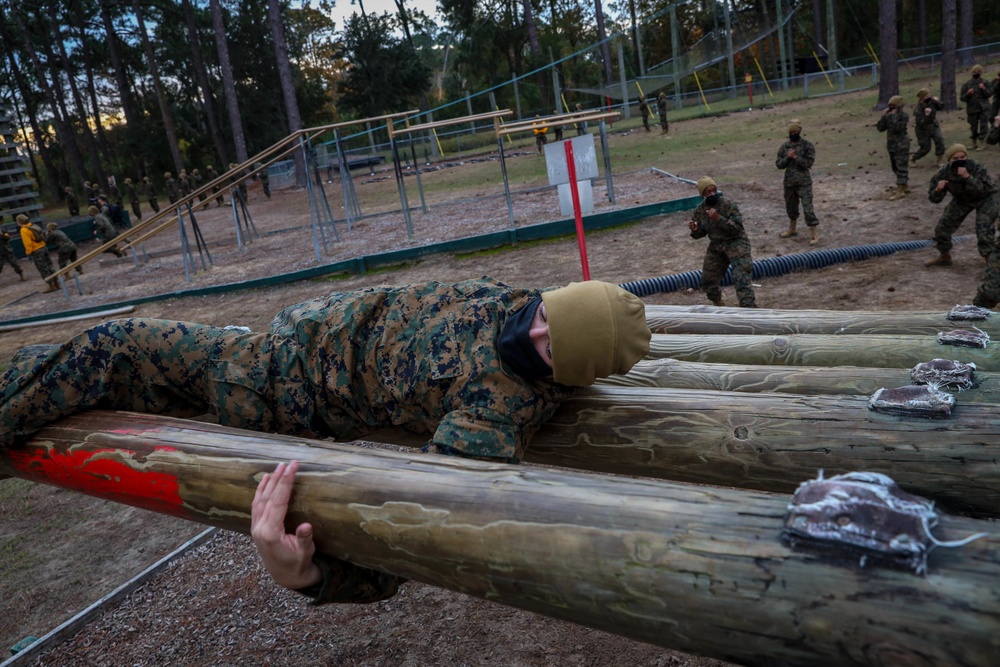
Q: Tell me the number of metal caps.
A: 5